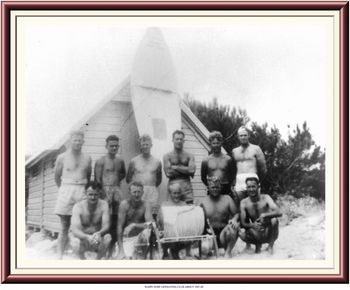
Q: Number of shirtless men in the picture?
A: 11